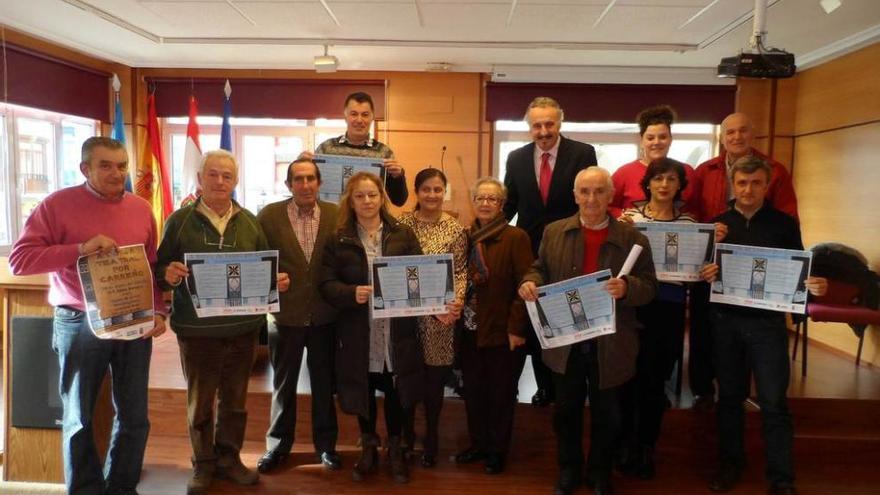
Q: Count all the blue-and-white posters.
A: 6